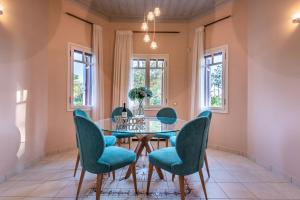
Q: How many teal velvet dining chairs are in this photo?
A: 6